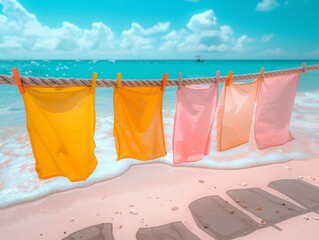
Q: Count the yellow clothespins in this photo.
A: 2